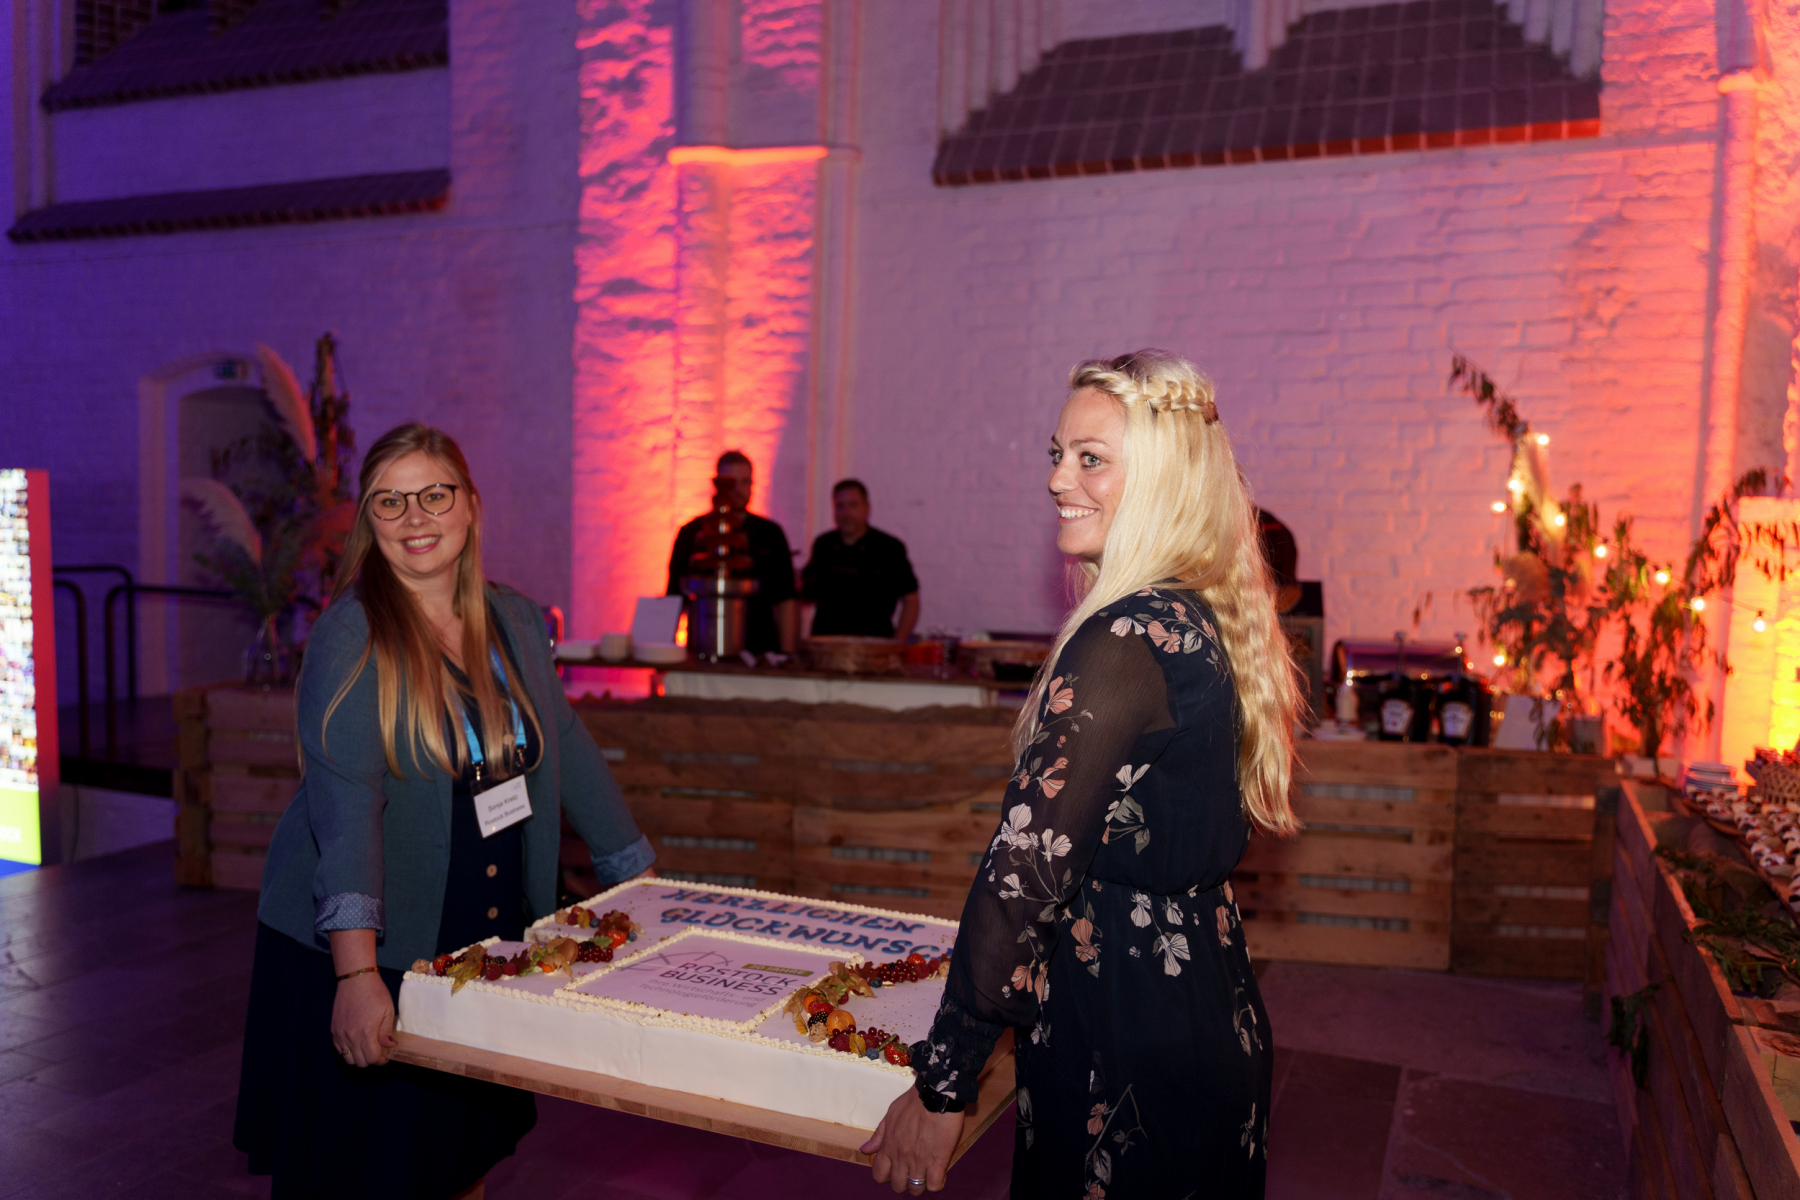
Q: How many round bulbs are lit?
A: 9